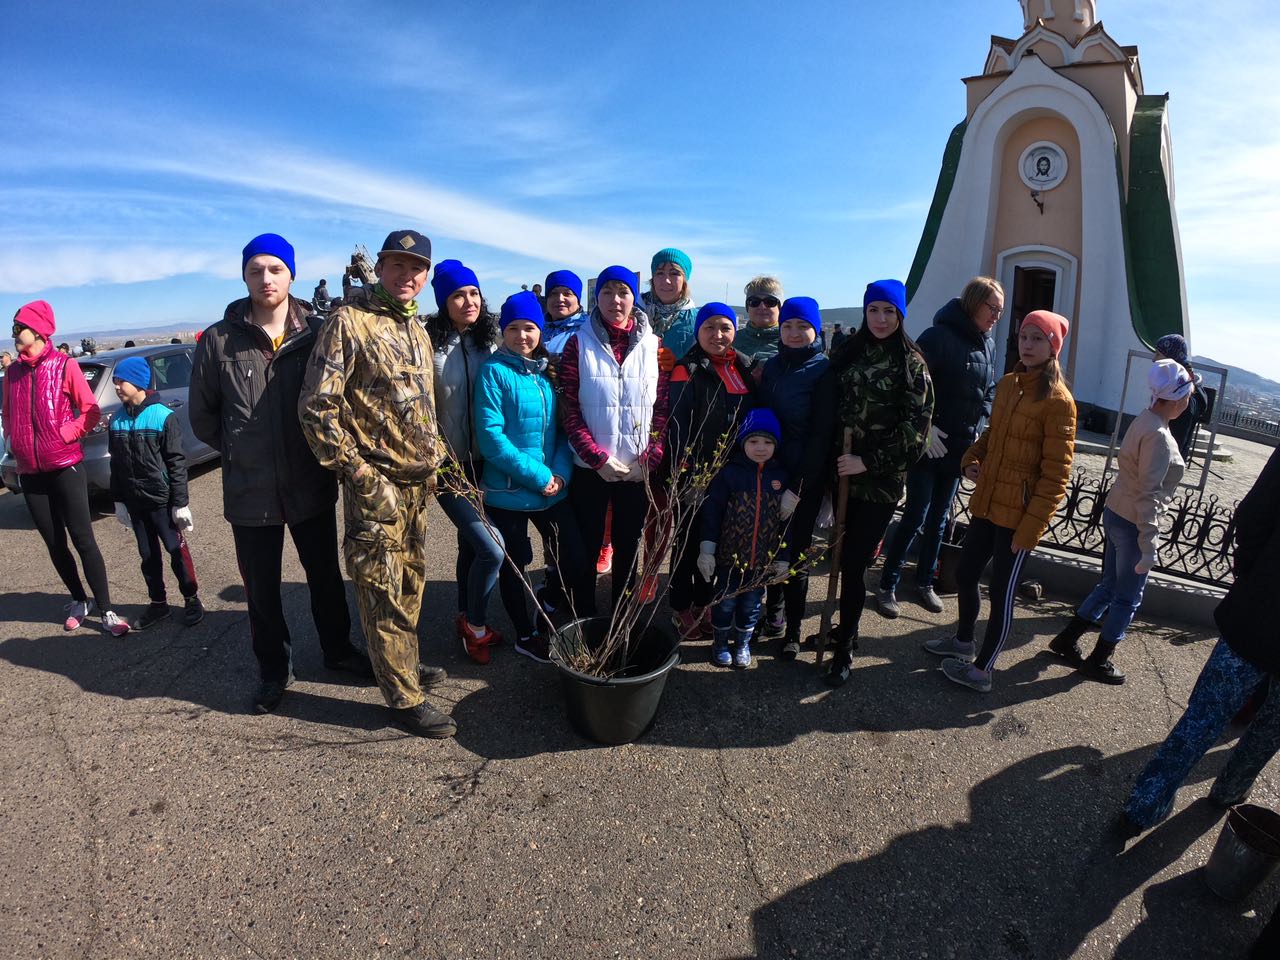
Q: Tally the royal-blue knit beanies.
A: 10